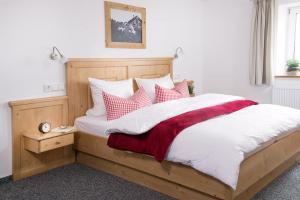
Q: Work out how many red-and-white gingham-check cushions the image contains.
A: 2